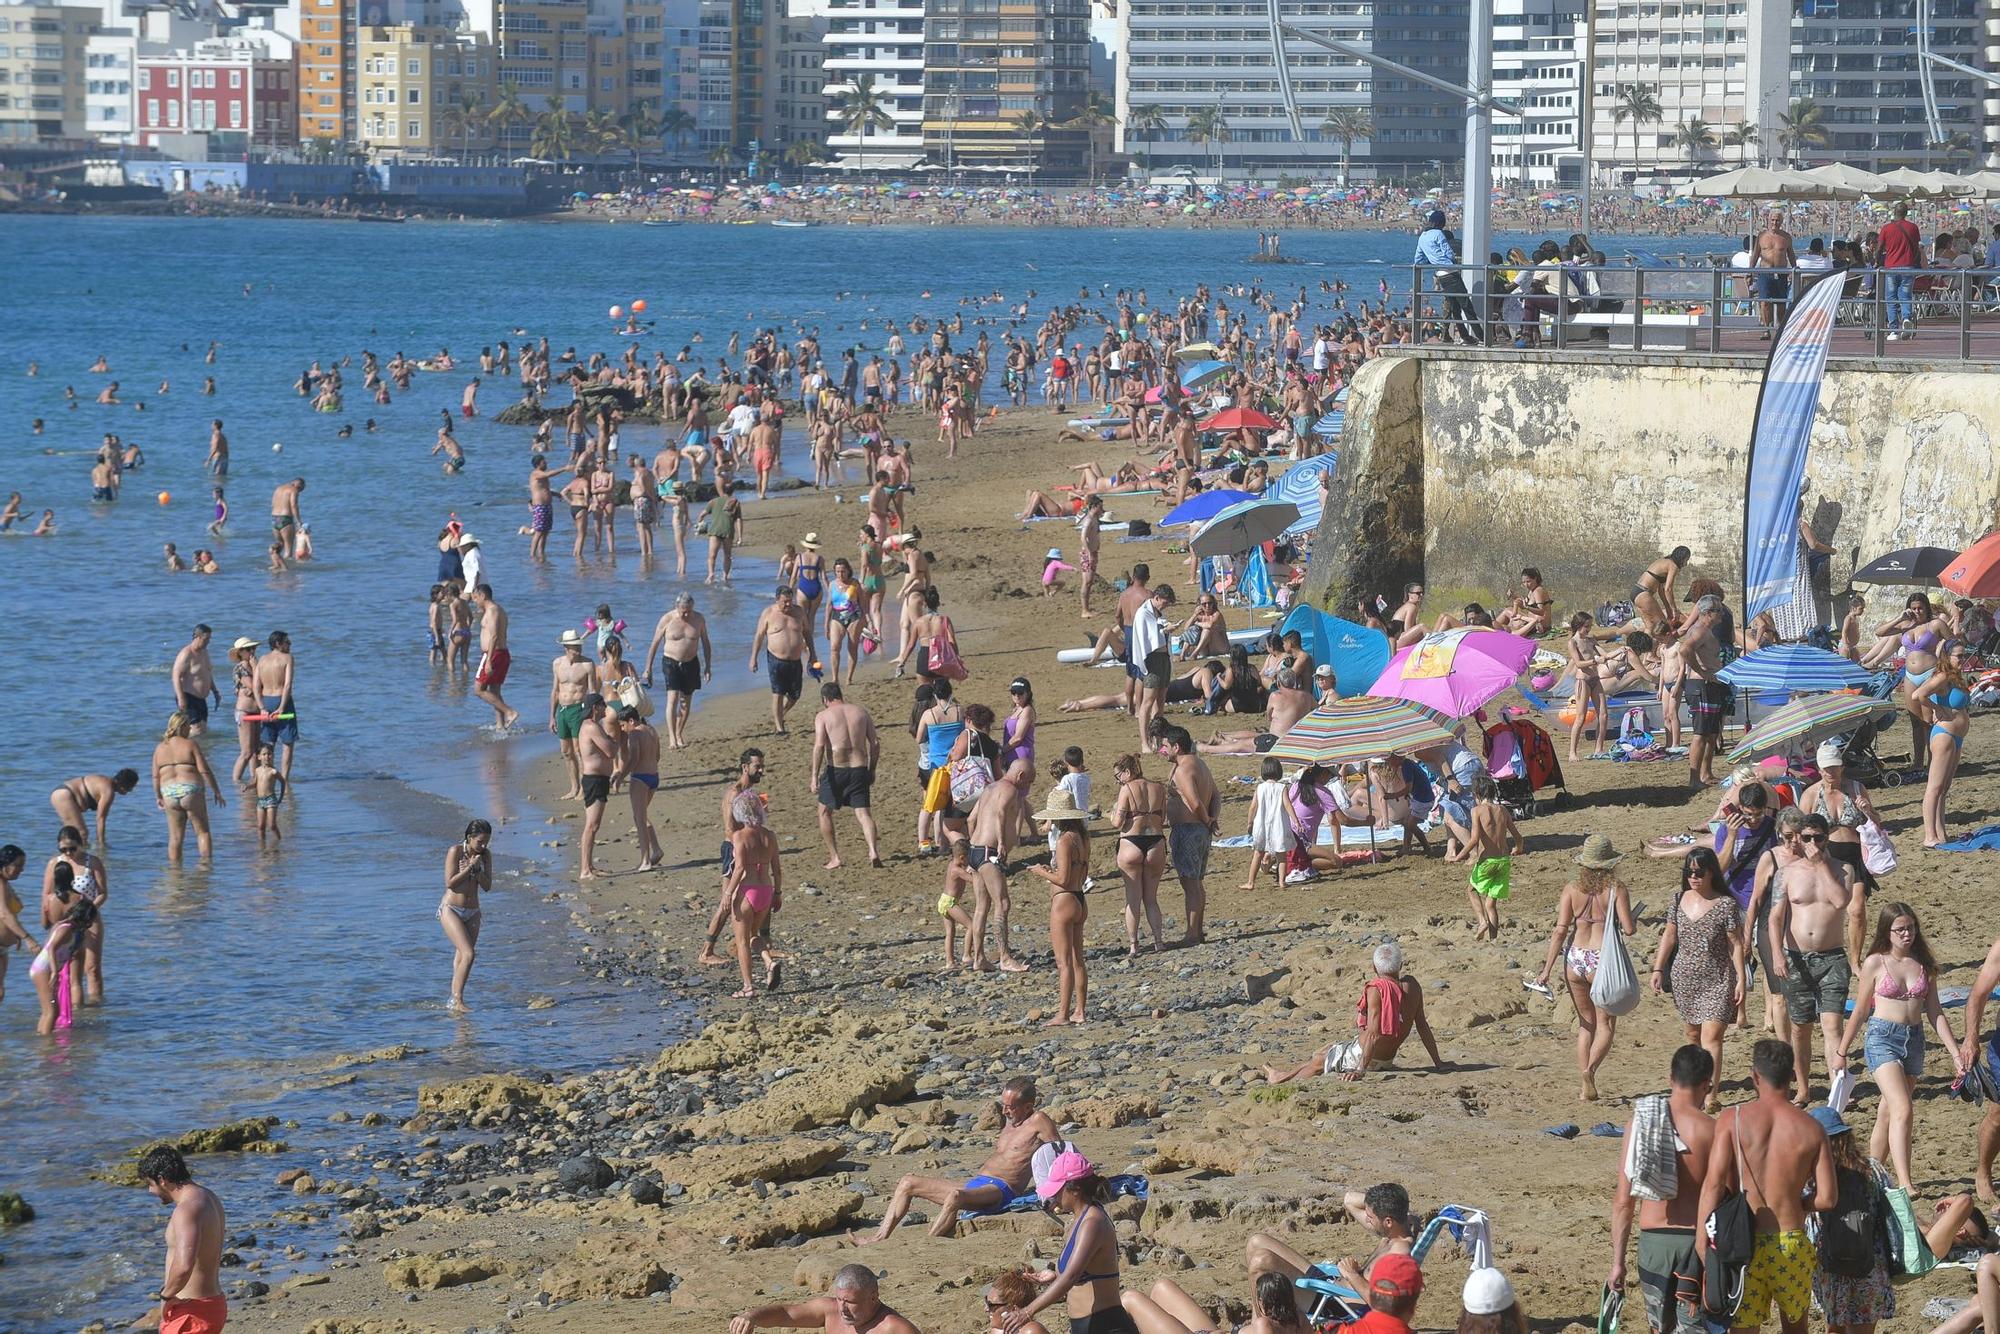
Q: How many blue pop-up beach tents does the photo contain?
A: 1